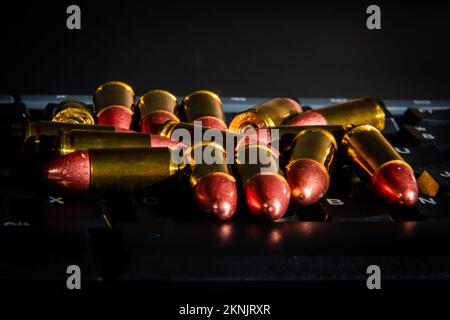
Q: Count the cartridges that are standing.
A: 0